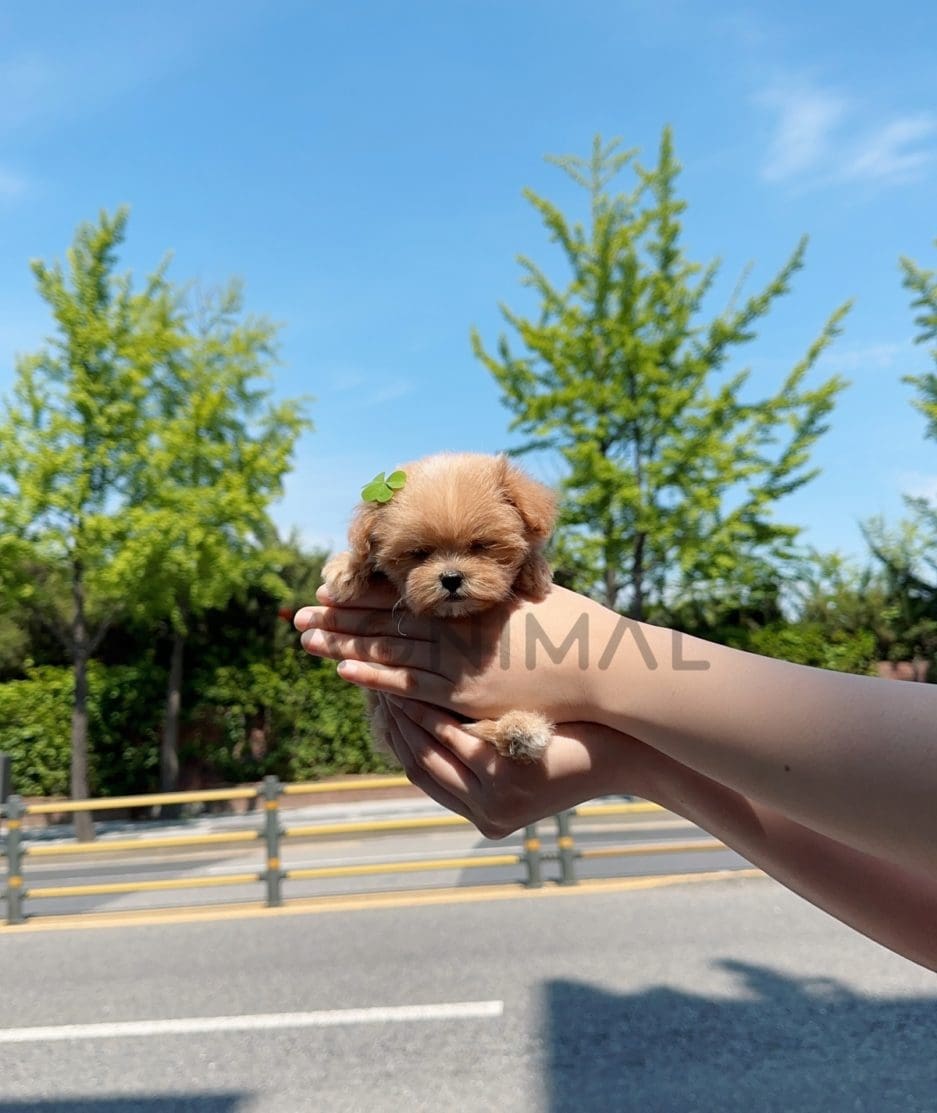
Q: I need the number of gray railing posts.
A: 4